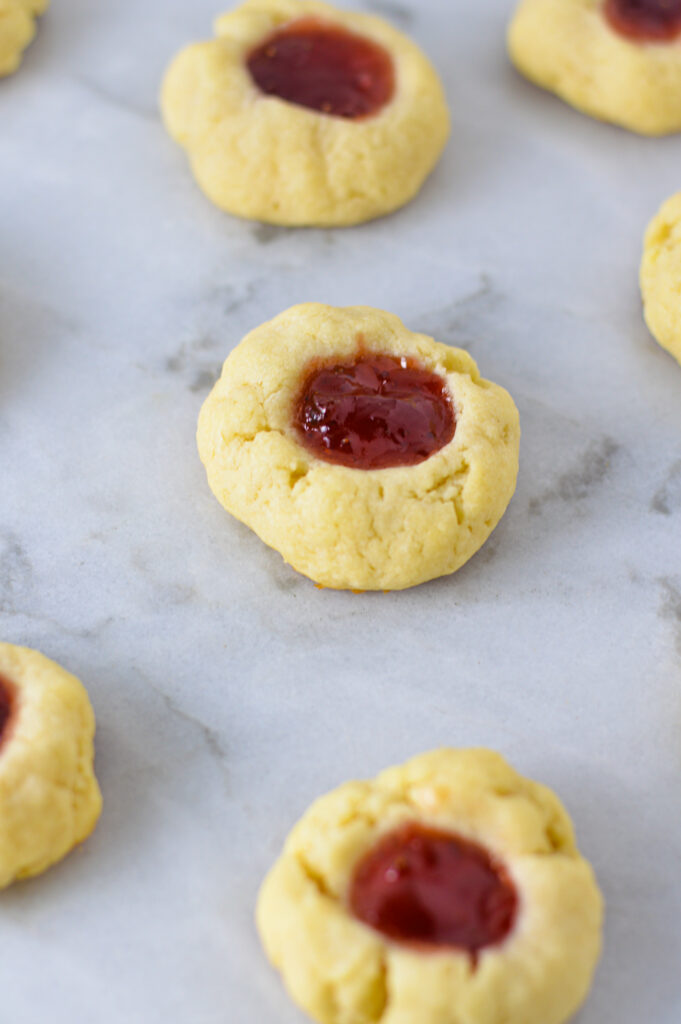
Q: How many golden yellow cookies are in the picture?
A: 7